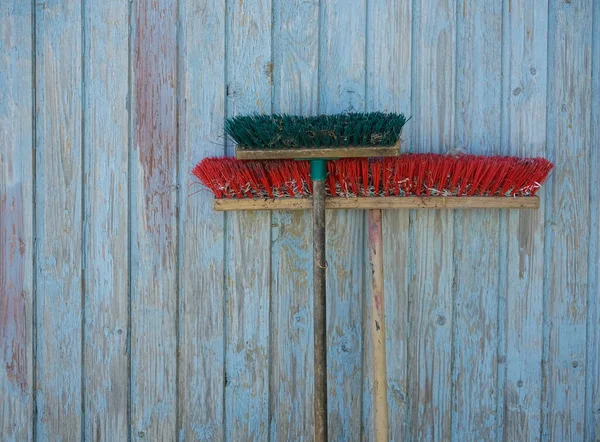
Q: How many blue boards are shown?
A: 14